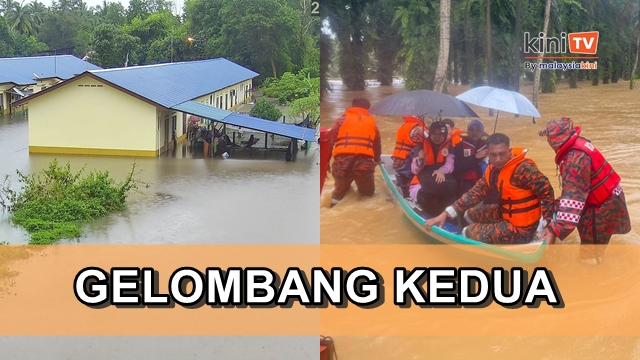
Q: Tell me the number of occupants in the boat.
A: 5